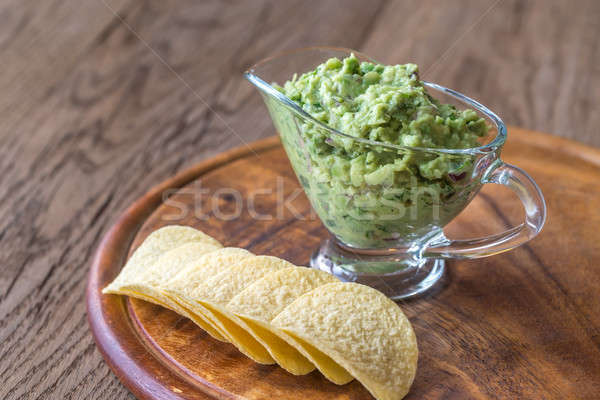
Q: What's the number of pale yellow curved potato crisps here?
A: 6